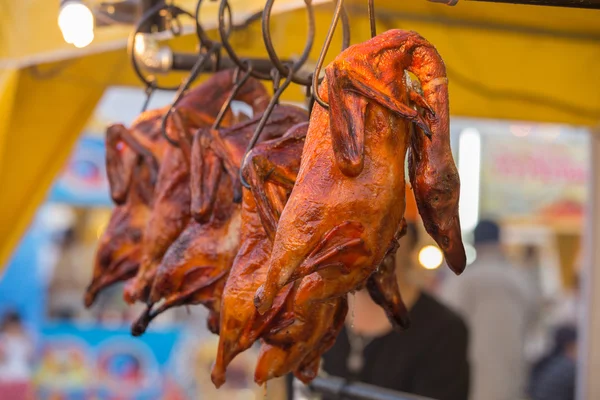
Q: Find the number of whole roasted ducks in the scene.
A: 5